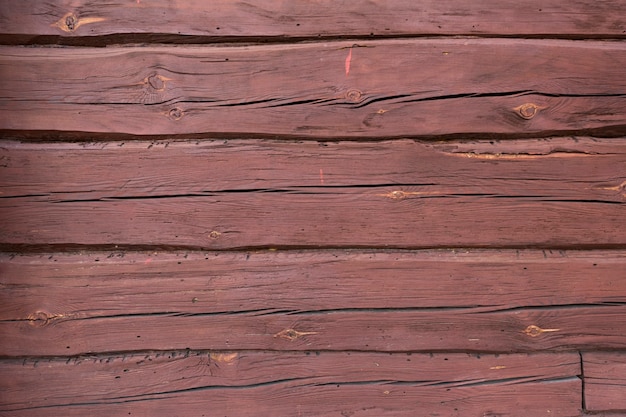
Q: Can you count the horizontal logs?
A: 5